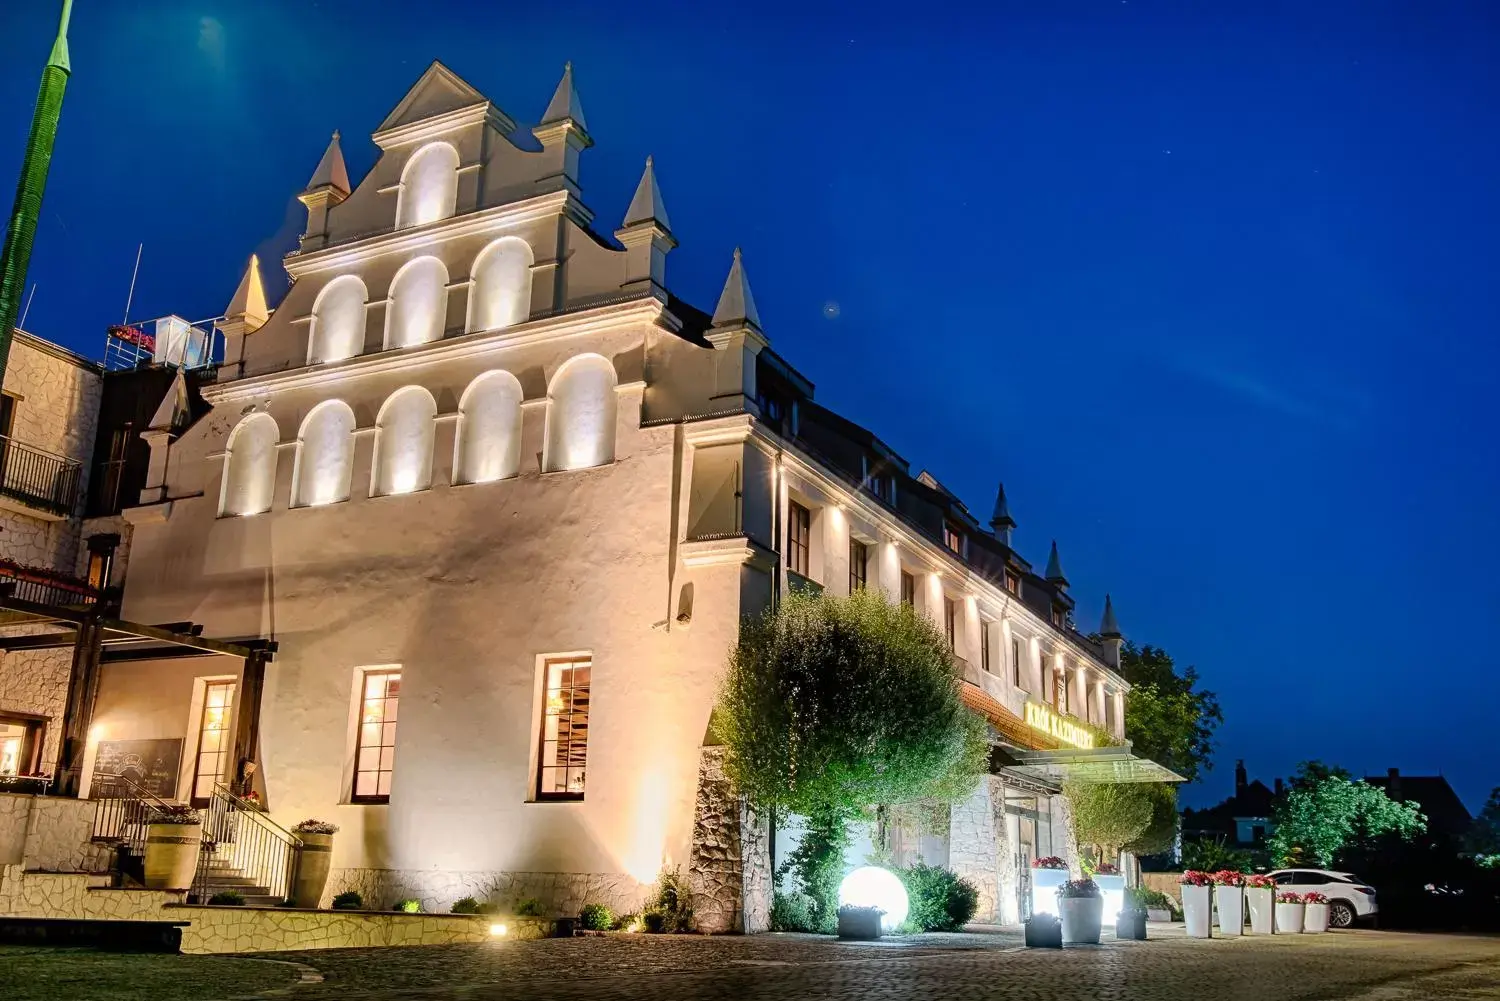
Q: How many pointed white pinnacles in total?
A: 9